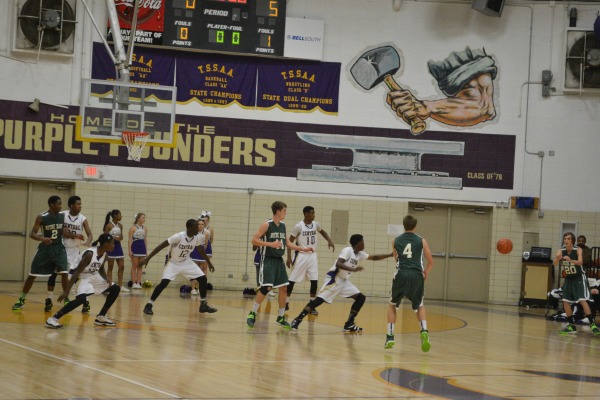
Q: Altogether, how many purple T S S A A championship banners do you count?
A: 3